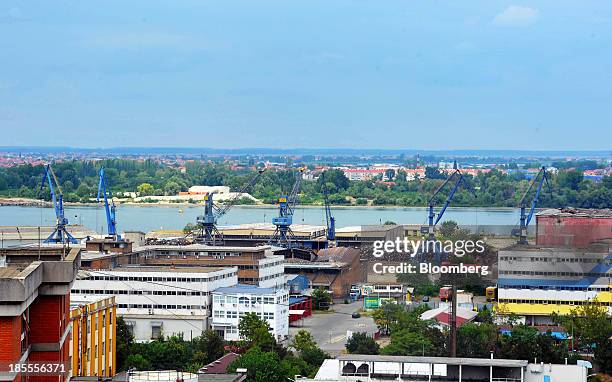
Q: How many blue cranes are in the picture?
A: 7